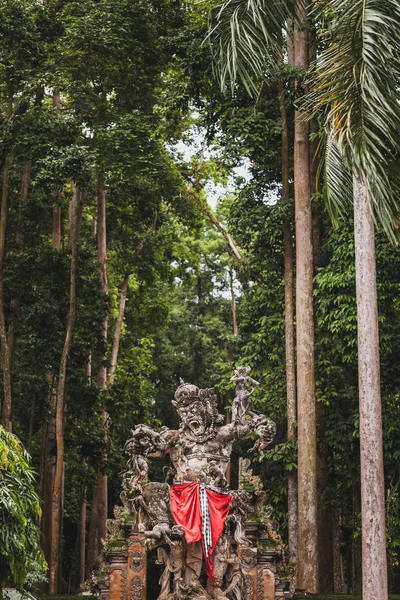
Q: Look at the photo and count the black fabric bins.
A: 0